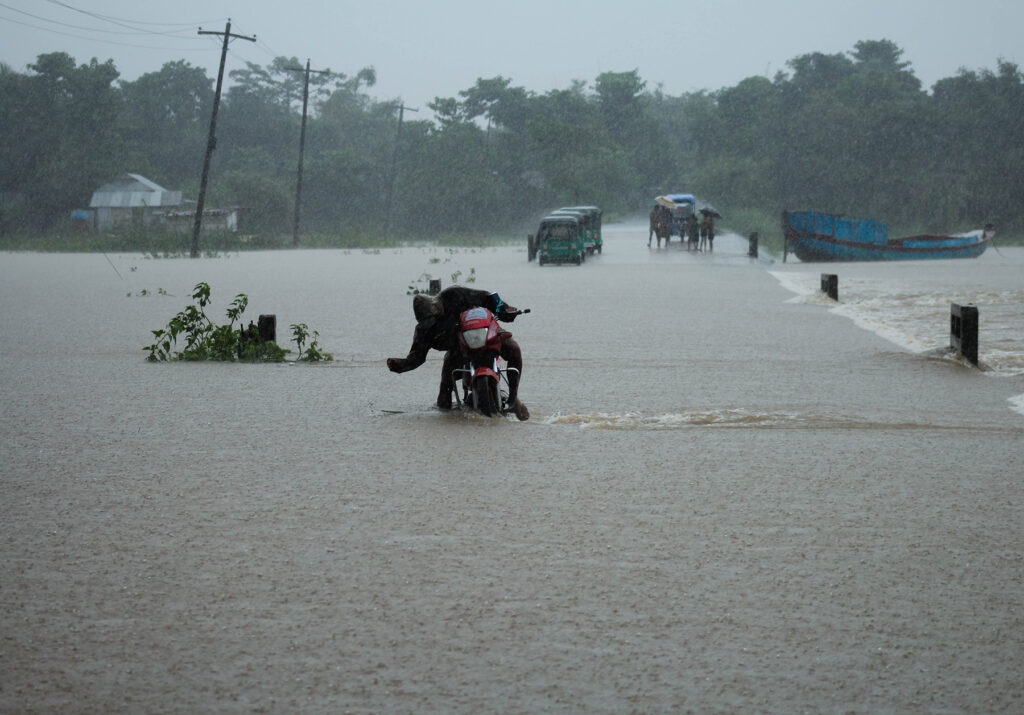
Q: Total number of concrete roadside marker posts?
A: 6